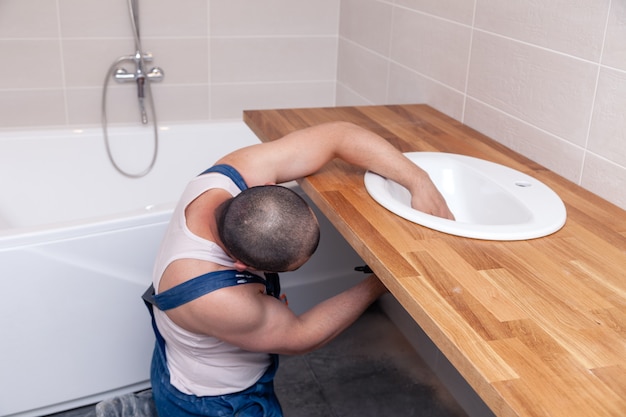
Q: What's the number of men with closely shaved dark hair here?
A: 1